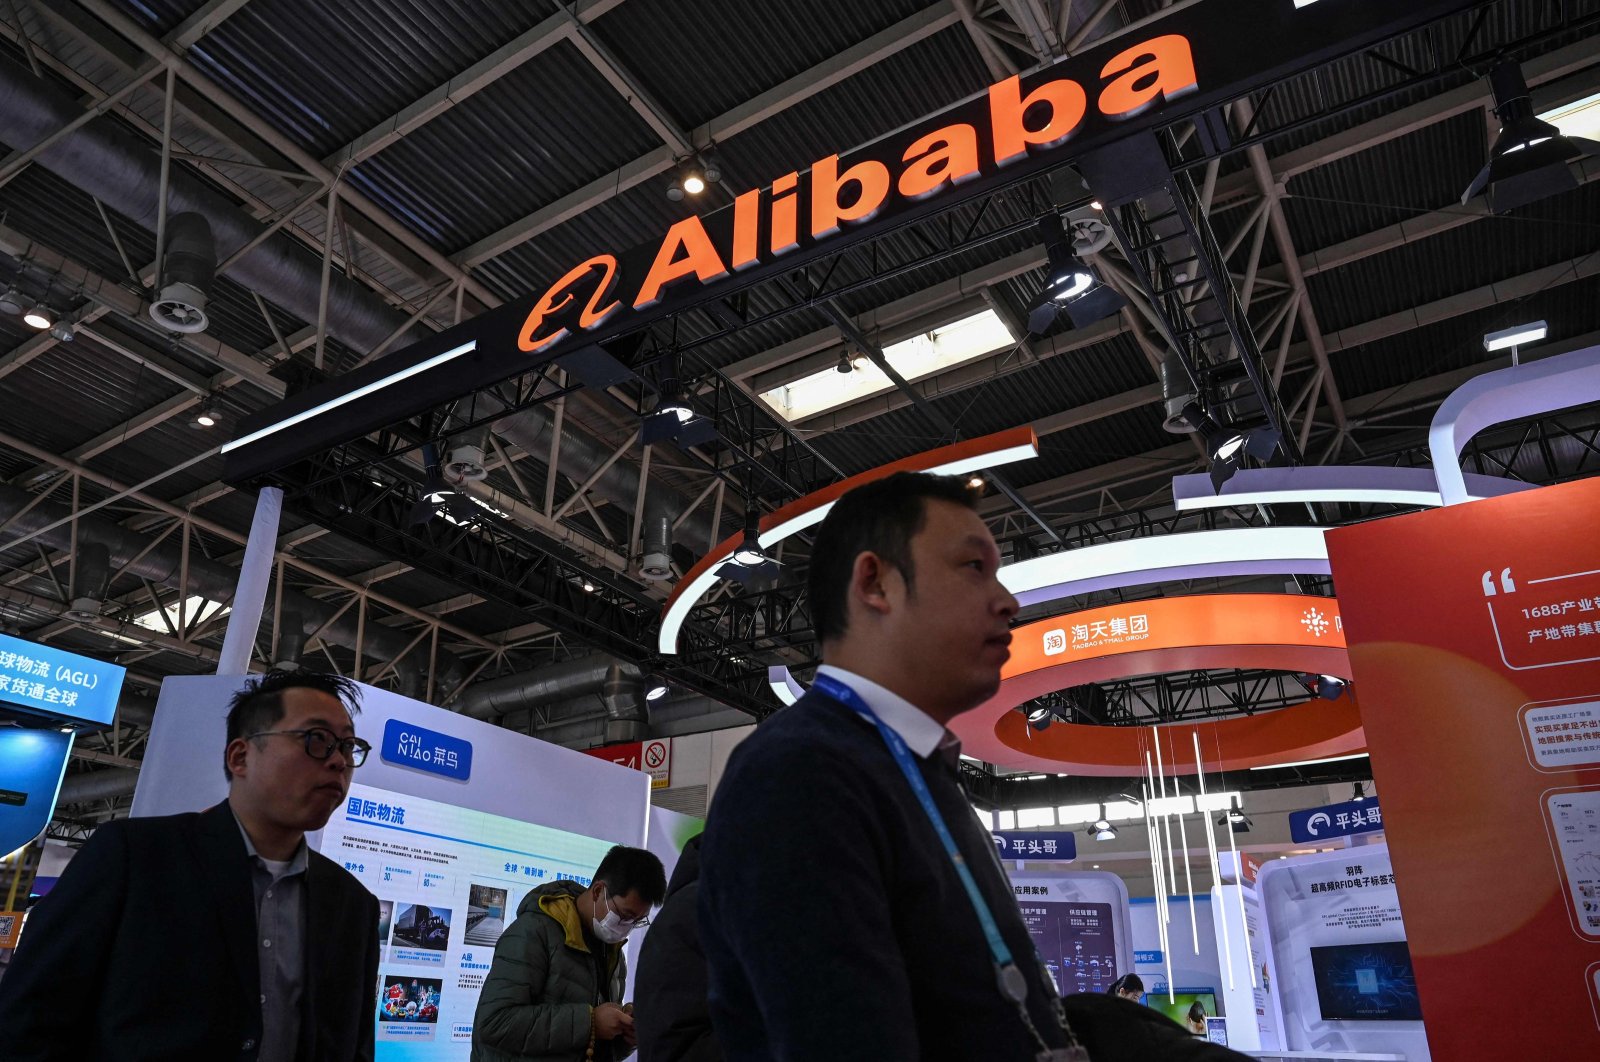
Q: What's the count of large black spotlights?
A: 6